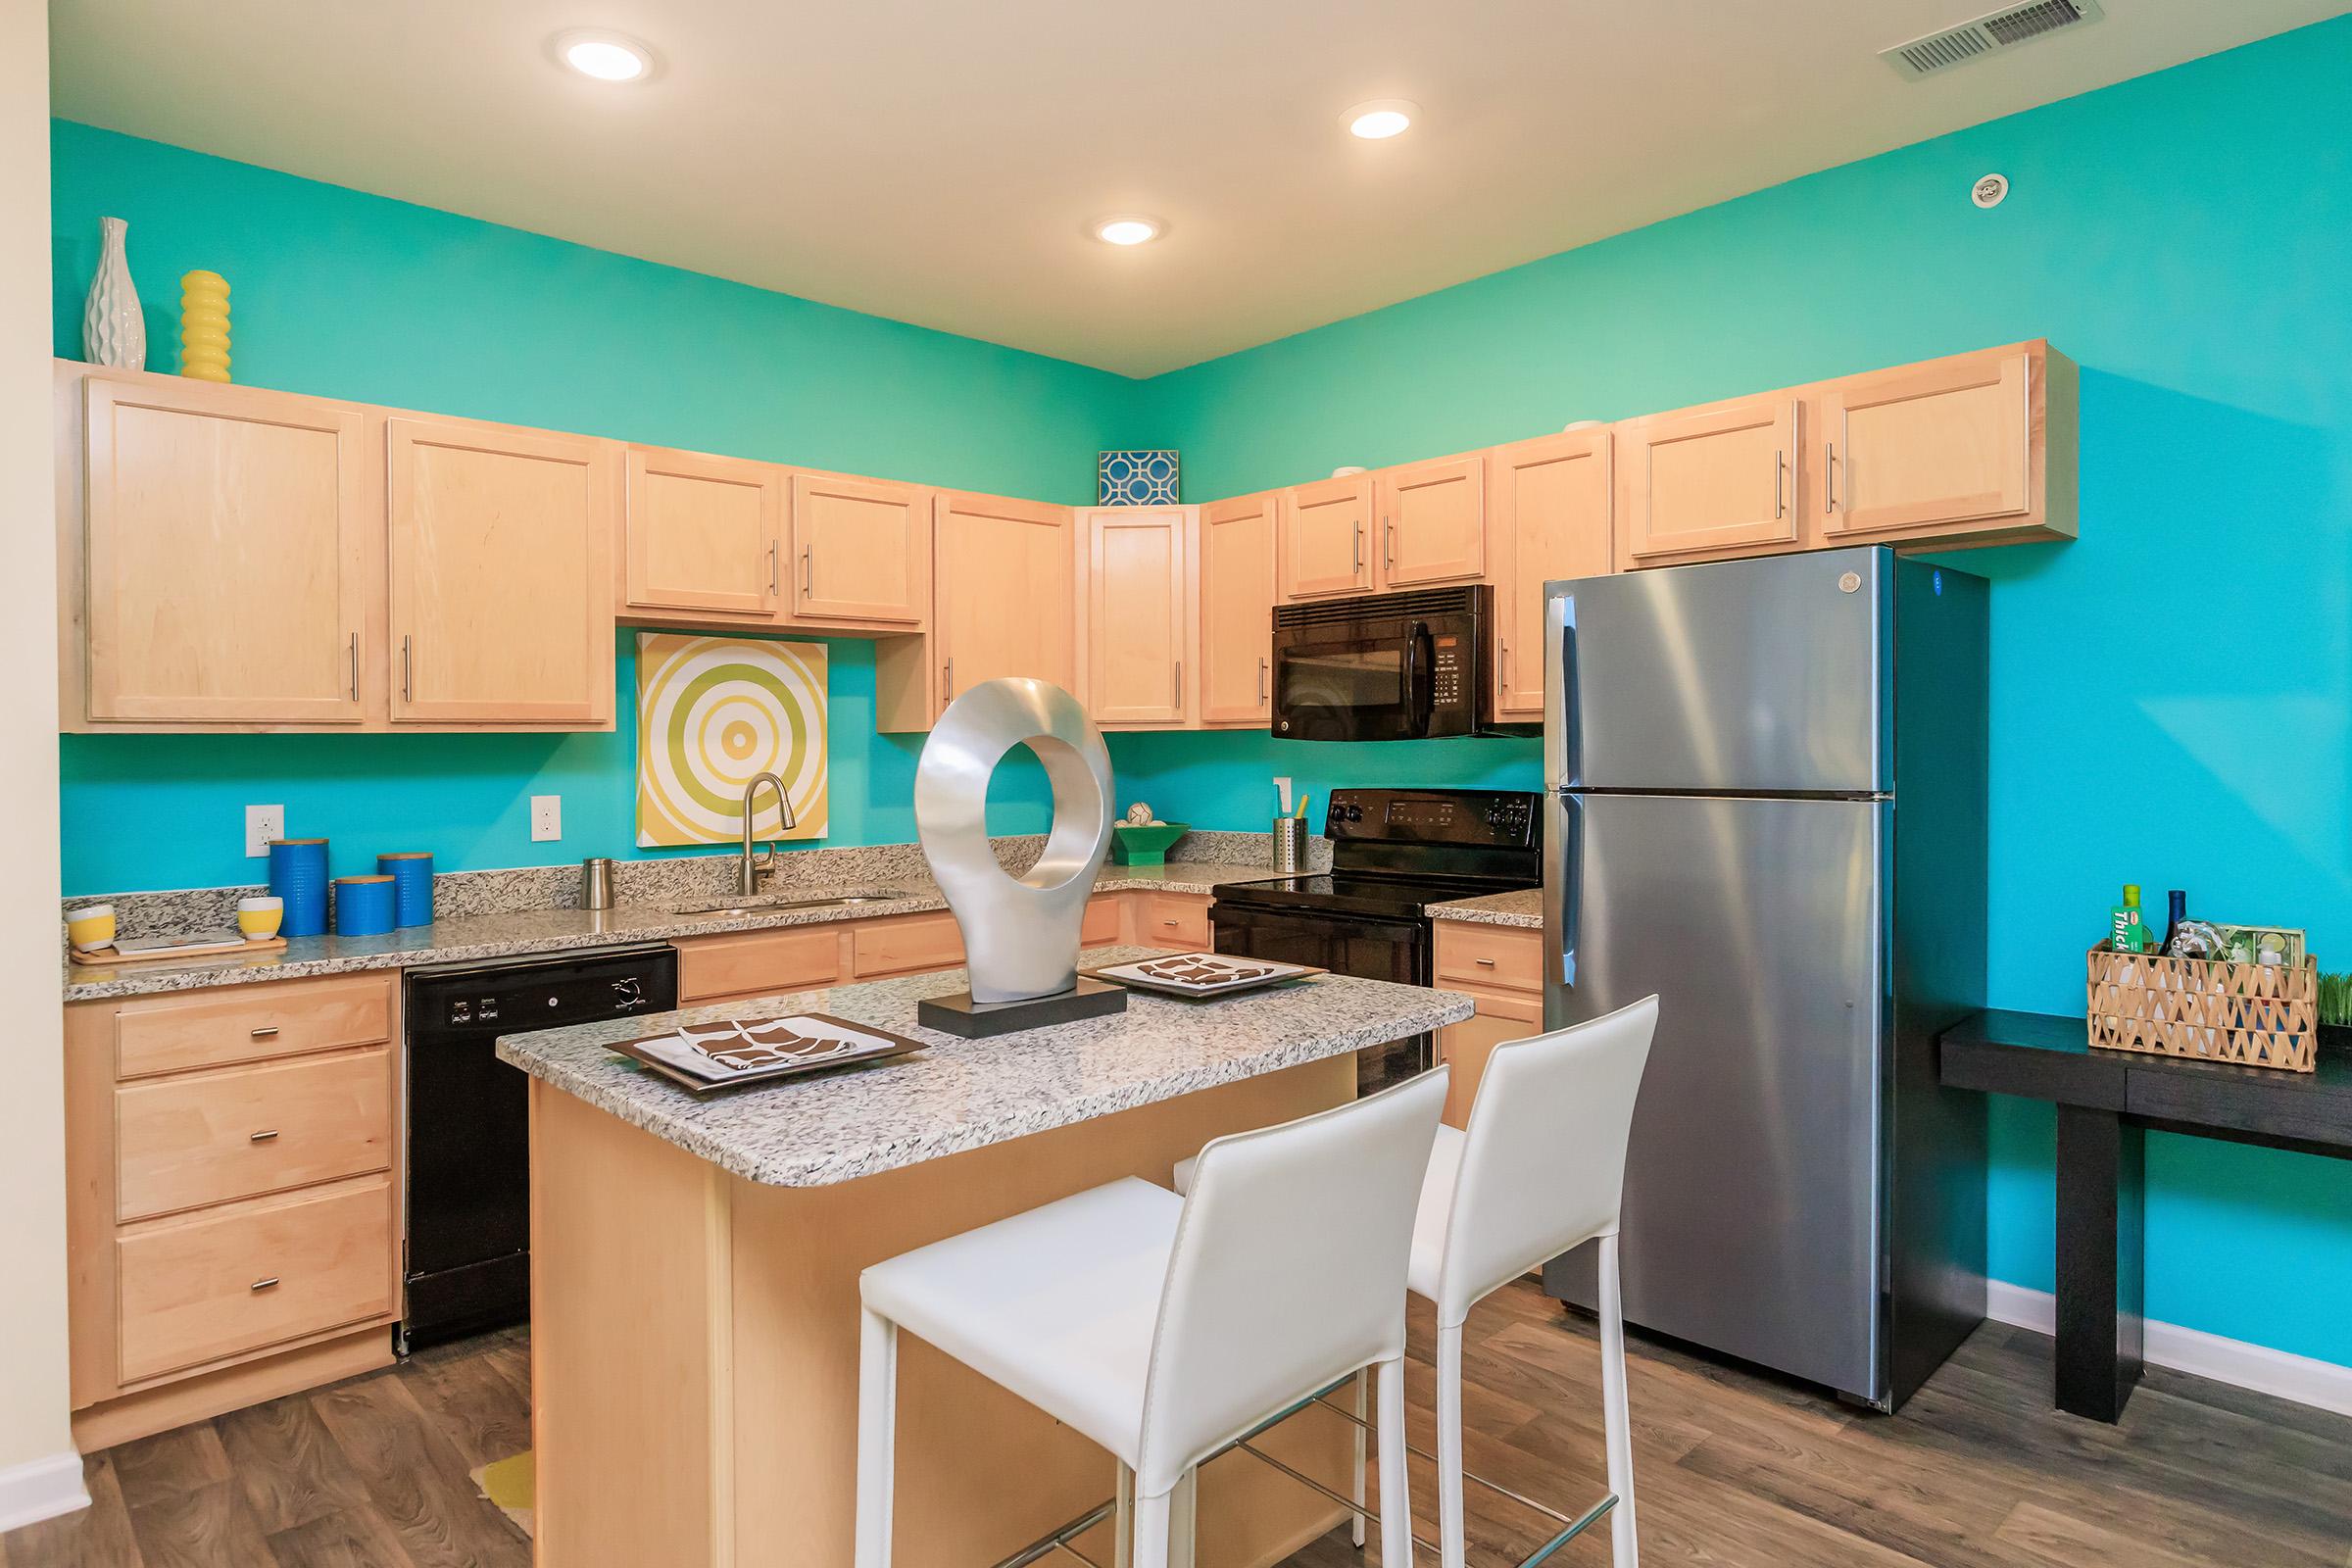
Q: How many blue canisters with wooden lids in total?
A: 3